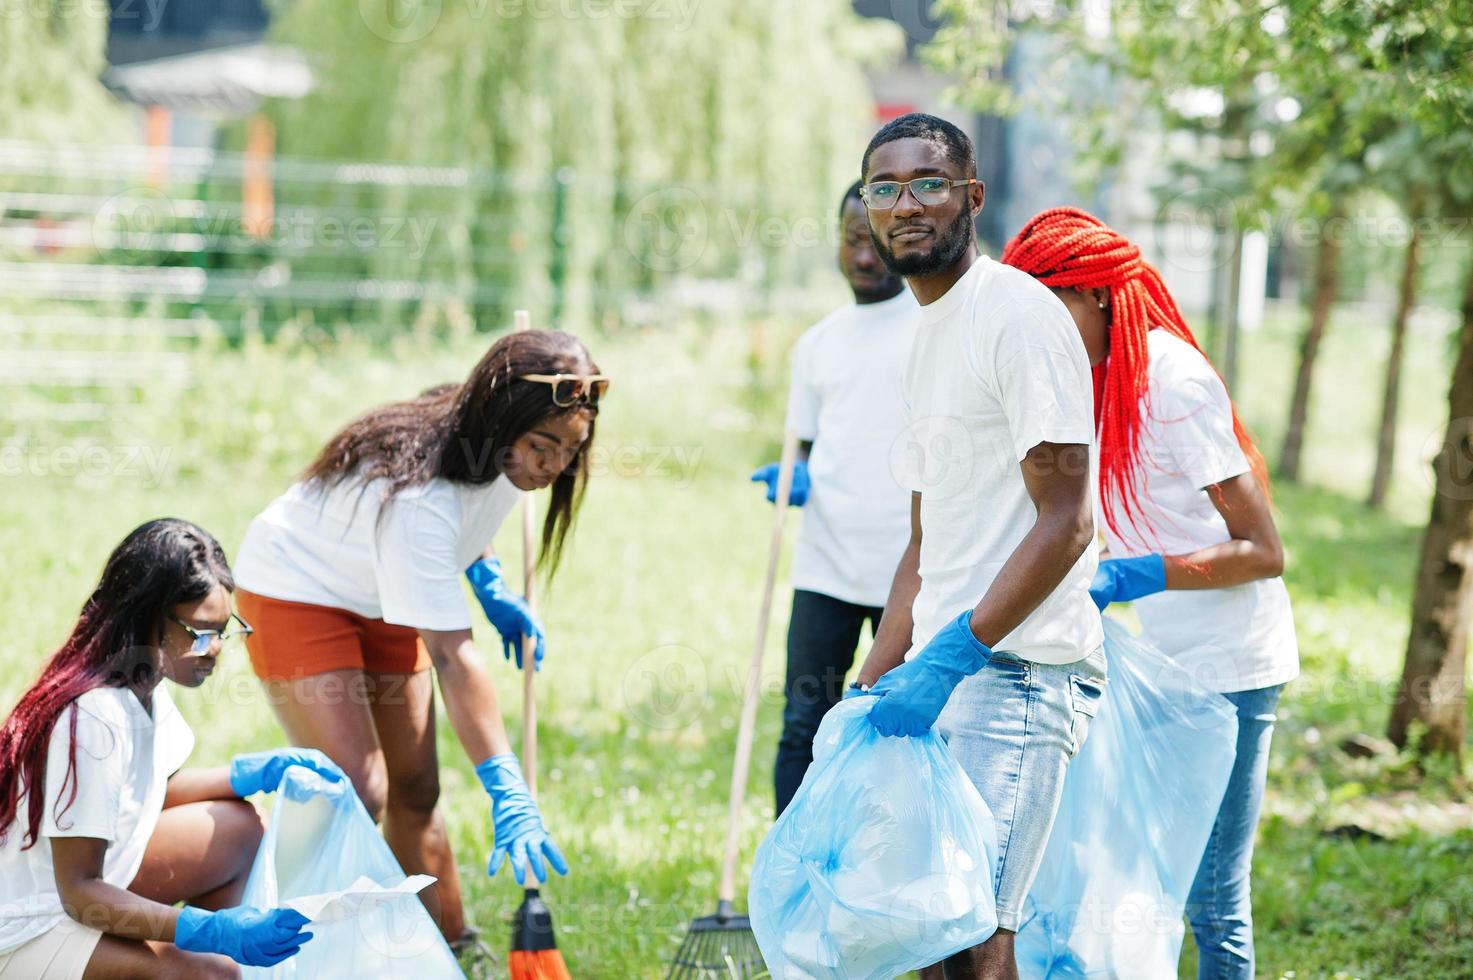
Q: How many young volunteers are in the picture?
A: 5